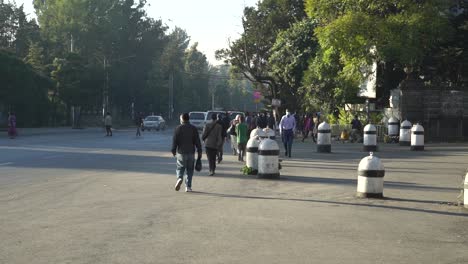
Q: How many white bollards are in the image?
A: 11